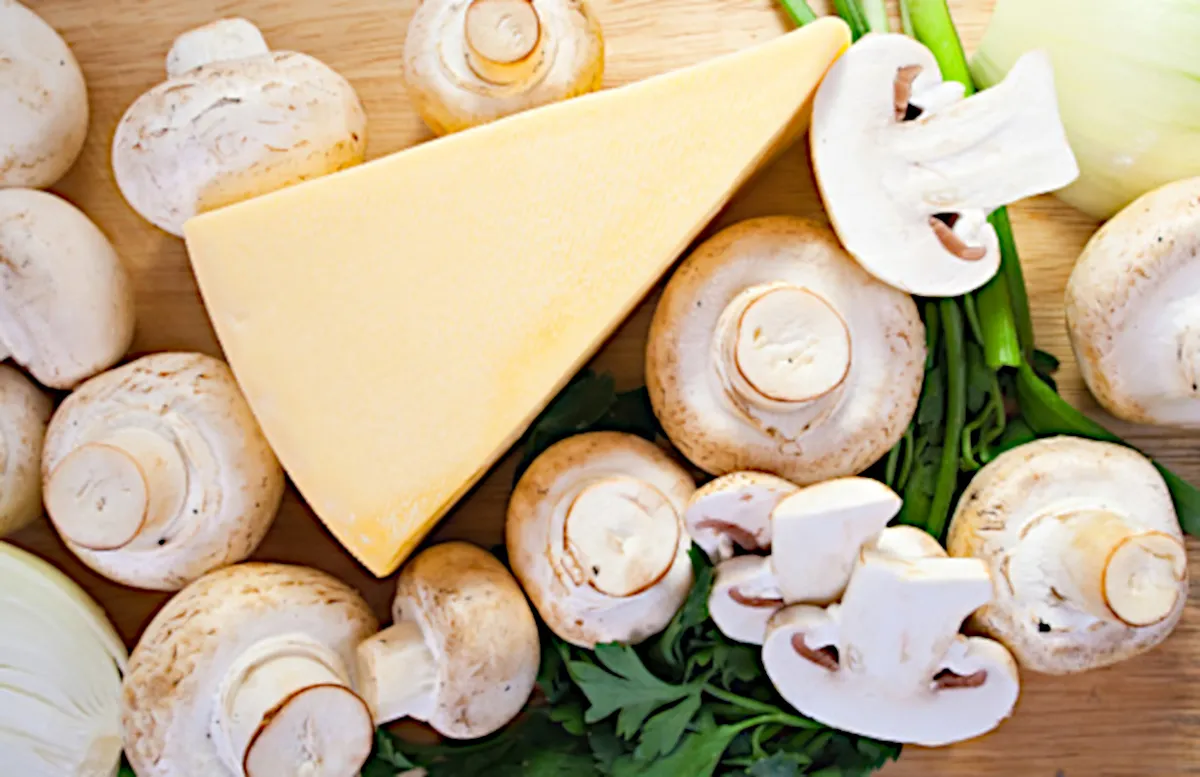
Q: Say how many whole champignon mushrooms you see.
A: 12